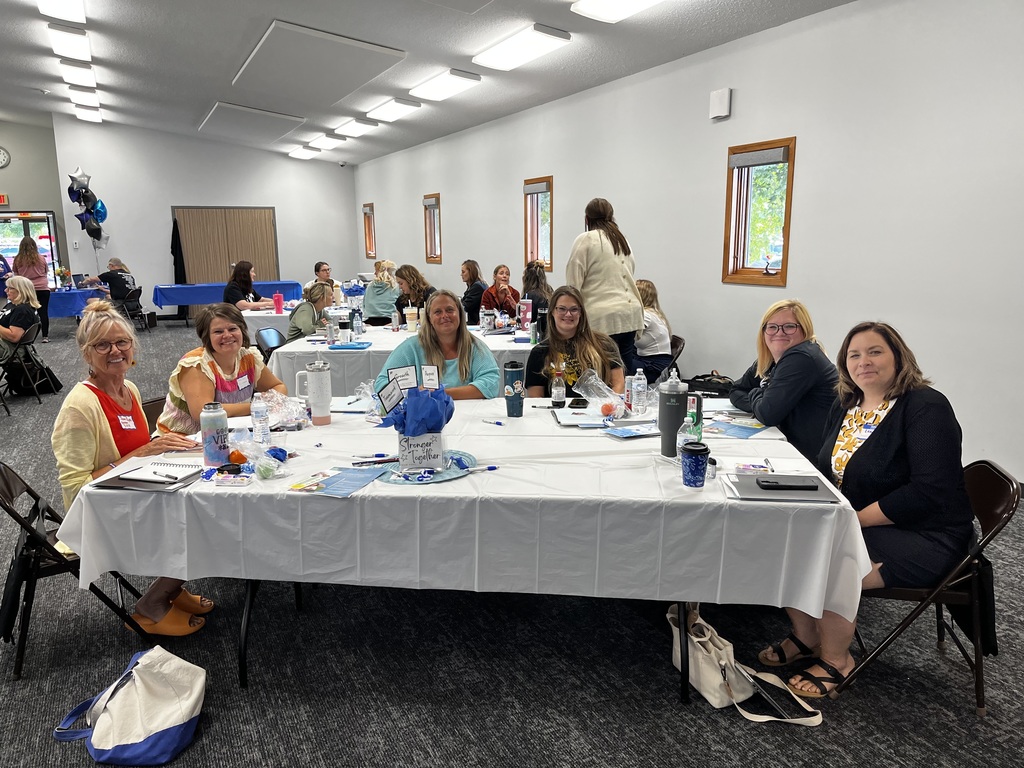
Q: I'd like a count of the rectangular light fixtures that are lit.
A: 12